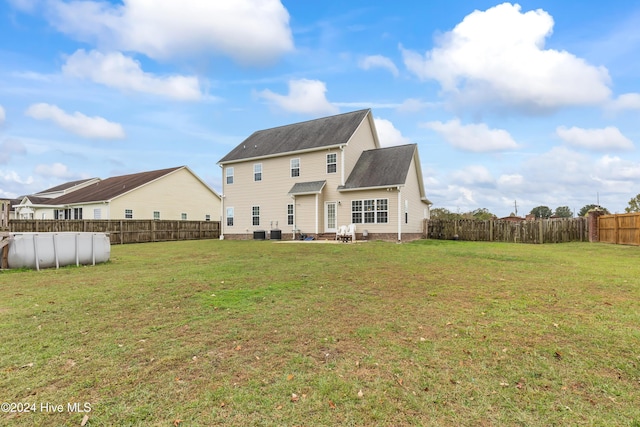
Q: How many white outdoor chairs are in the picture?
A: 2